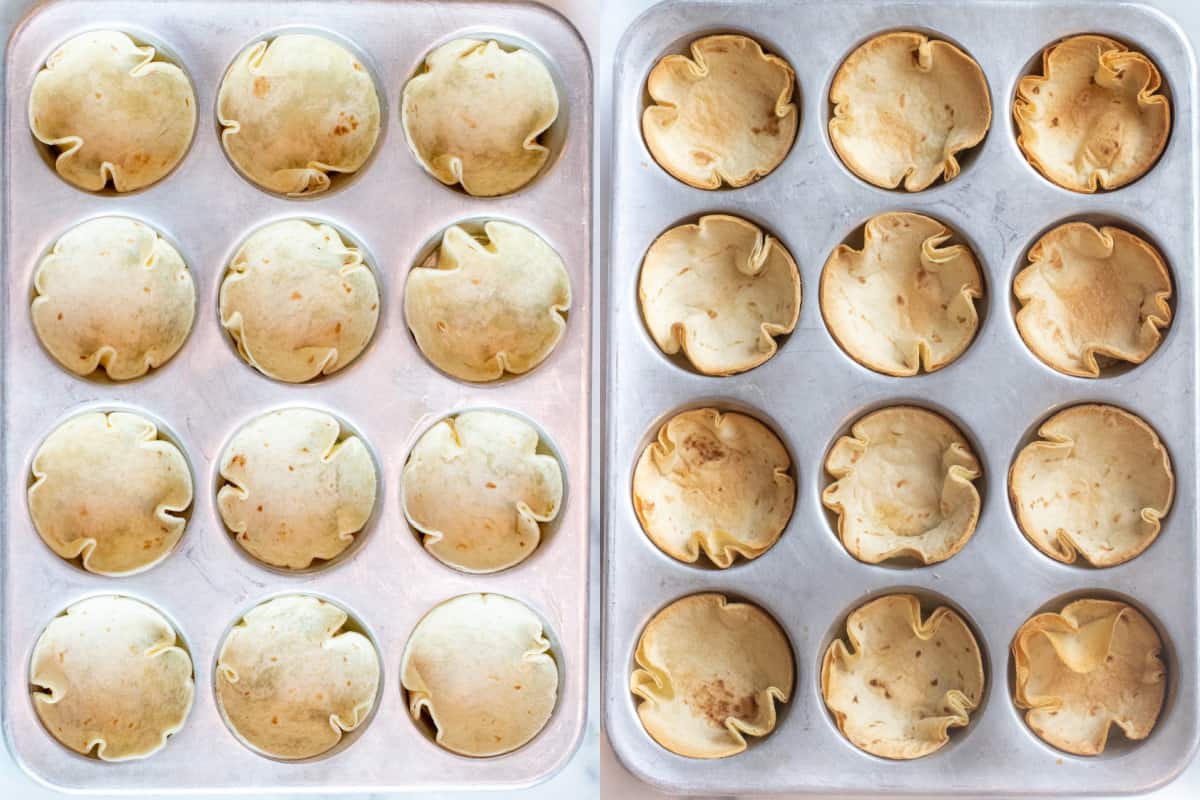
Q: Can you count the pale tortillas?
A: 12